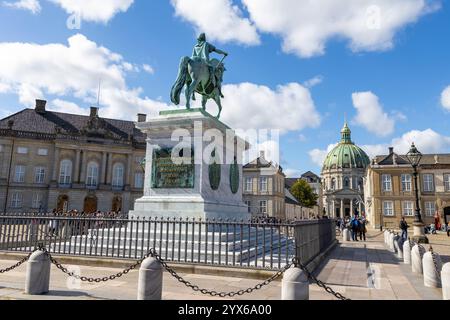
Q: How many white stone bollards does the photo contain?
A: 12